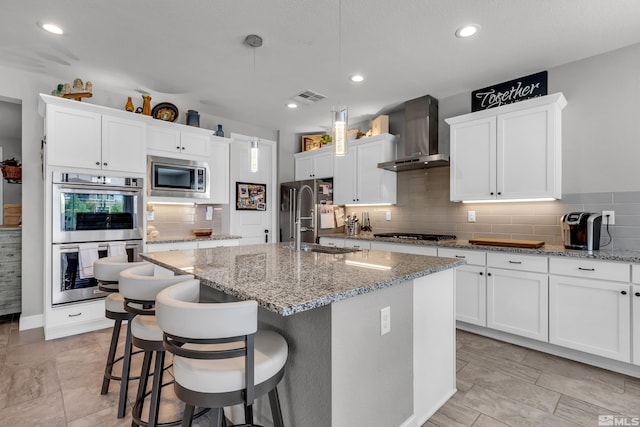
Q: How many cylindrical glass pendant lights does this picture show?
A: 2